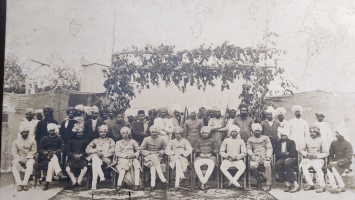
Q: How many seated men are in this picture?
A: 13